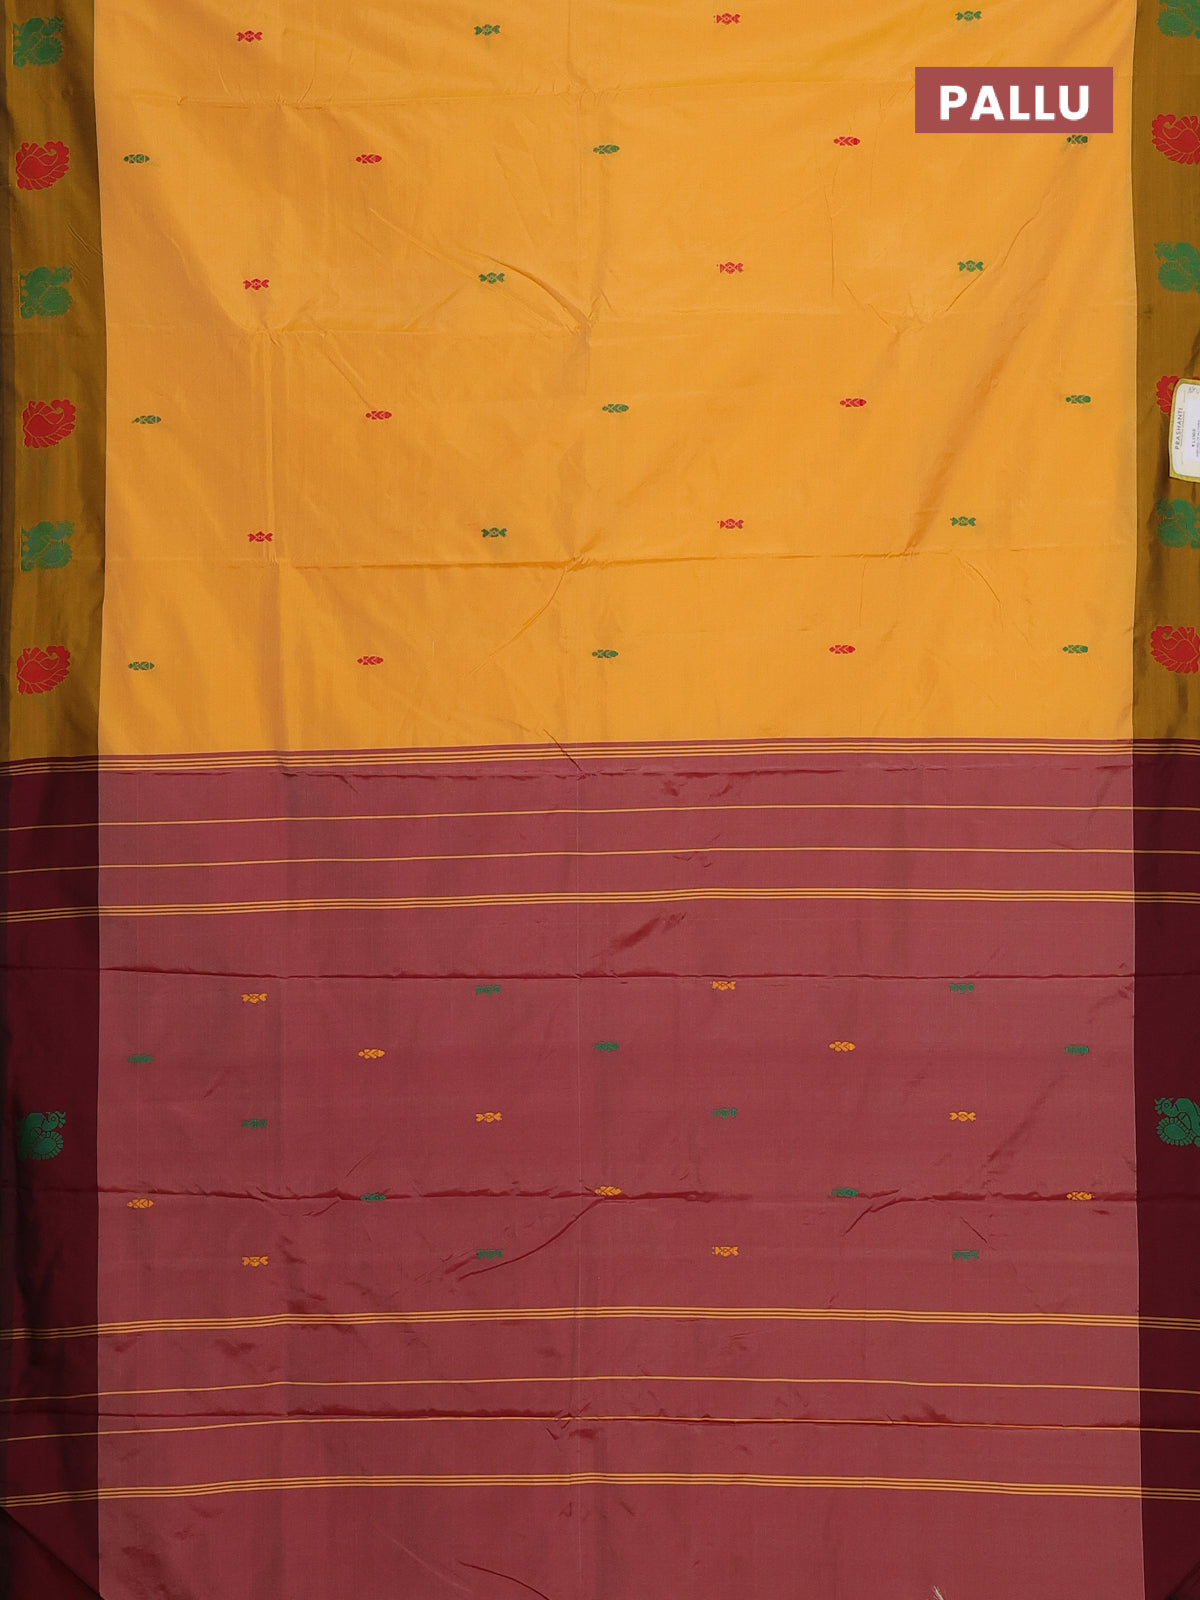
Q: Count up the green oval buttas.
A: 14